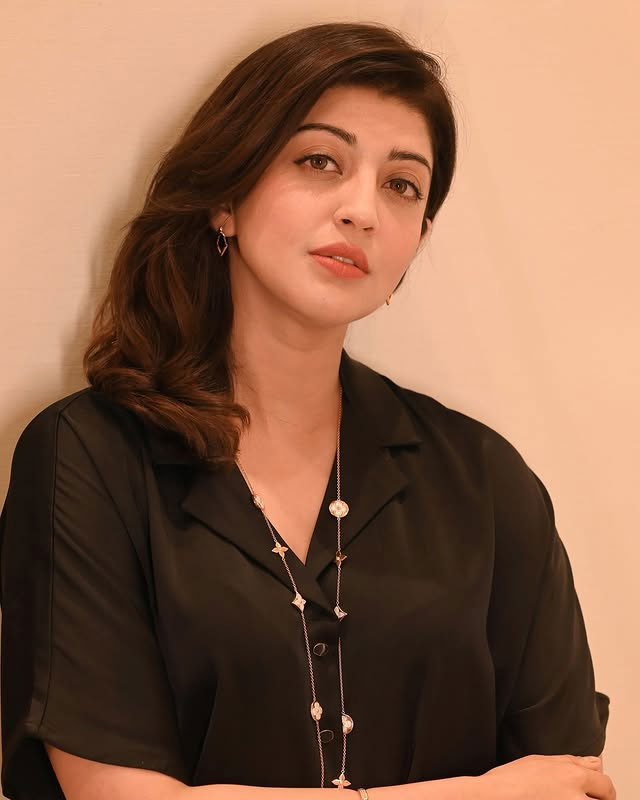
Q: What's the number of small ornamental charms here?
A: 9